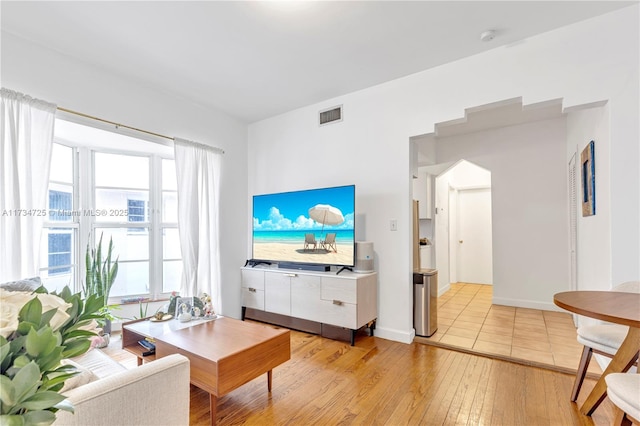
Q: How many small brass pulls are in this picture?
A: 3